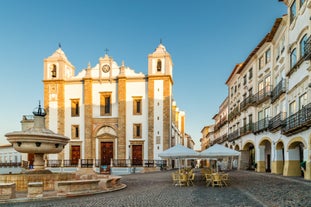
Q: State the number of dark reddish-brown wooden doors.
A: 3